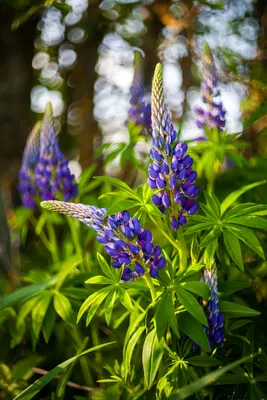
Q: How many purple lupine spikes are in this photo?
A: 7